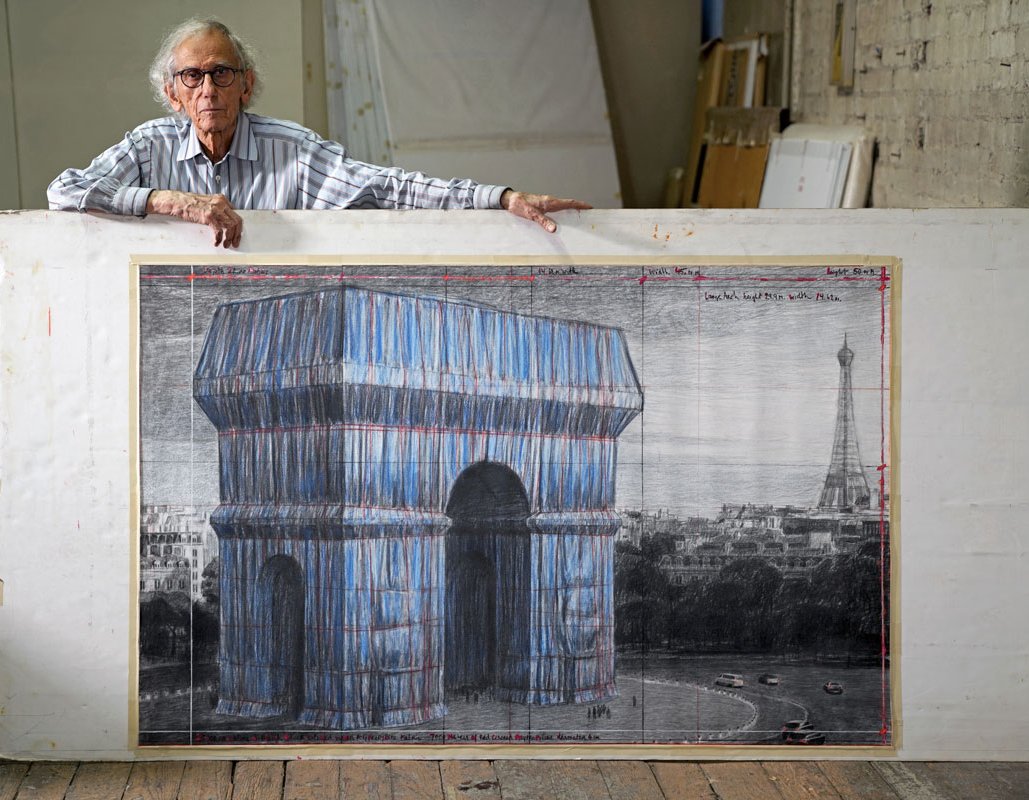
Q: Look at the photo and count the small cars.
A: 5